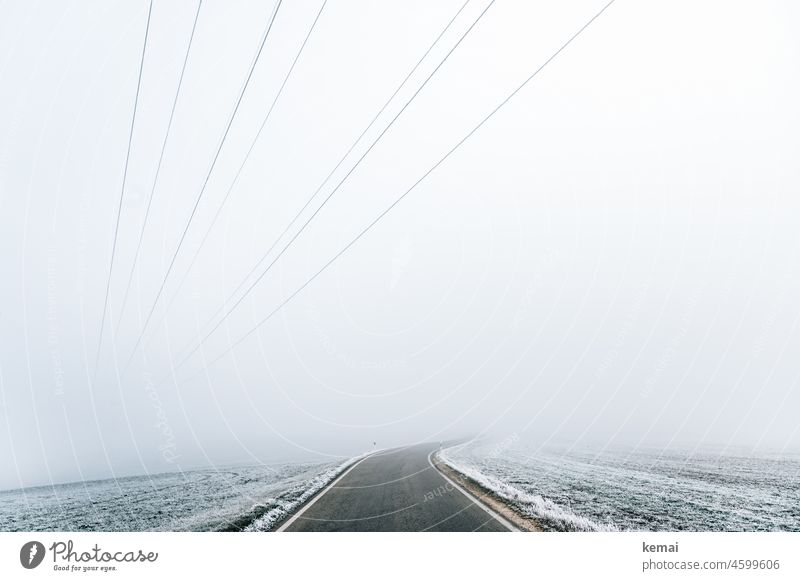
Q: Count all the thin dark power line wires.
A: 7